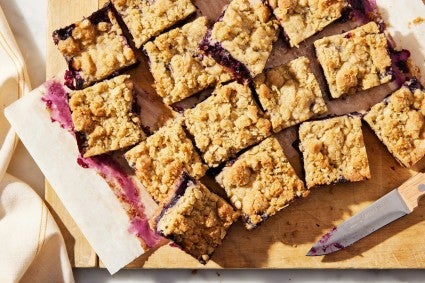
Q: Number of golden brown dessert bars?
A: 14